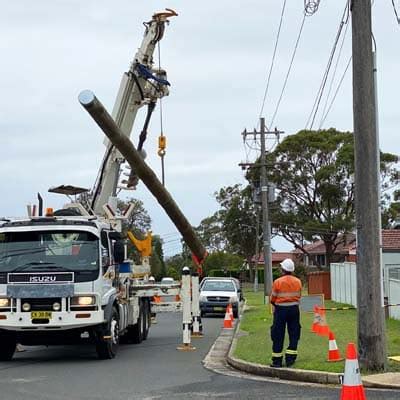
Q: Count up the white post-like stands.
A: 2